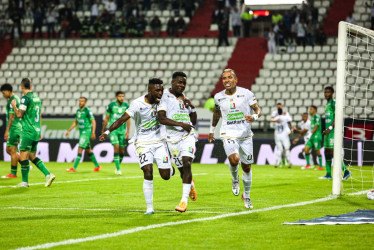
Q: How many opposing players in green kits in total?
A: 6